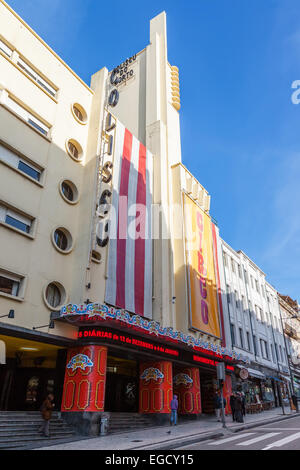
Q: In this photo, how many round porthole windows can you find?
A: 5